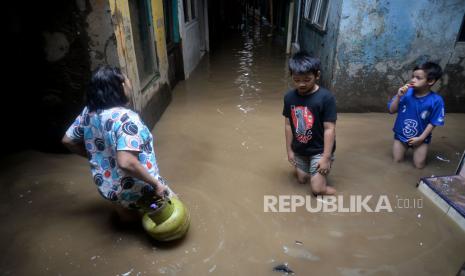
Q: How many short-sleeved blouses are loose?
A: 1